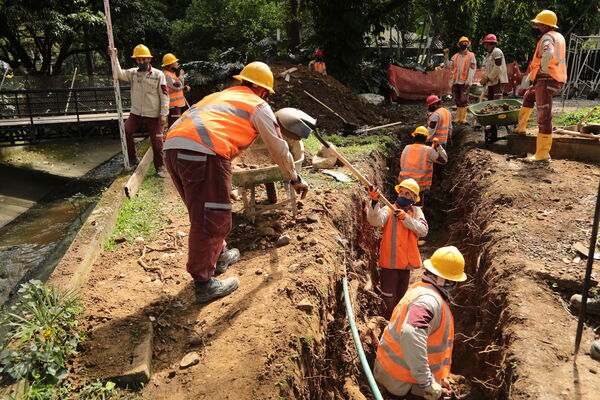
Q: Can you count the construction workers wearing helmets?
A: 11